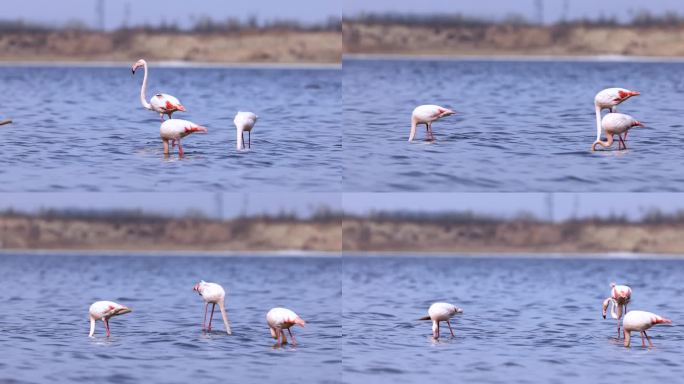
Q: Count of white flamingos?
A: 12